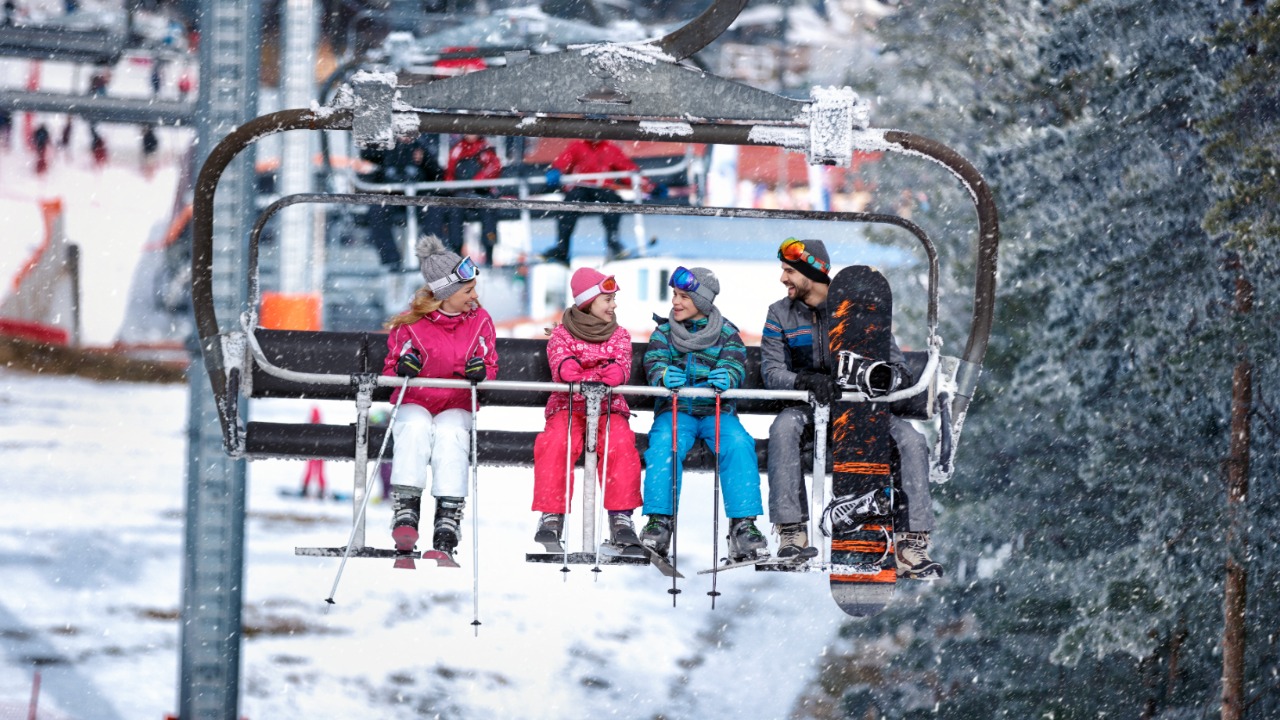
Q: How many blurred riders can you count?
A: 3